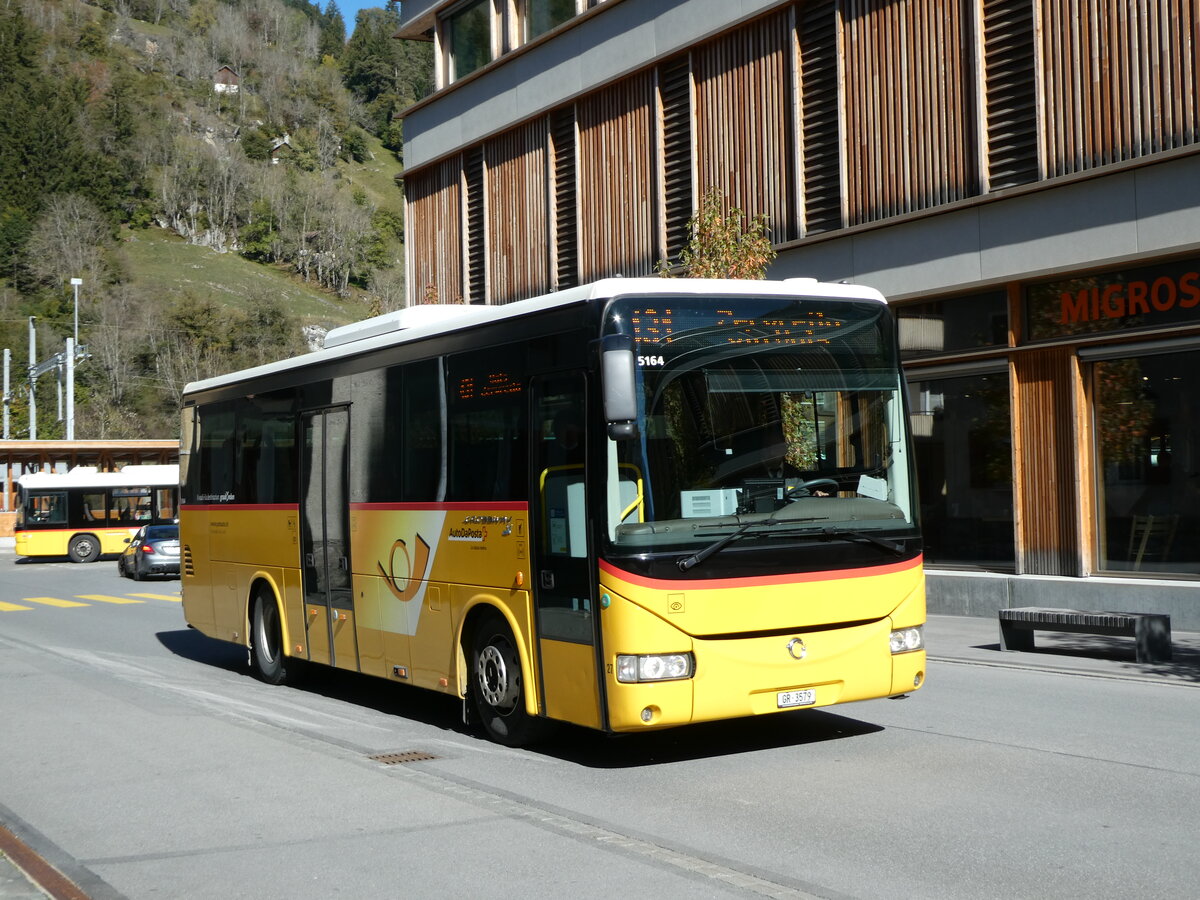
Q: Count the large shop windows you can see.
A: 2